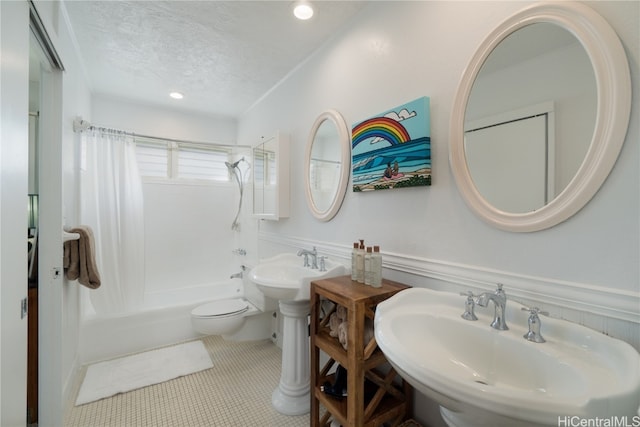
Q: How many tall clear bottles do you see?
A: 4